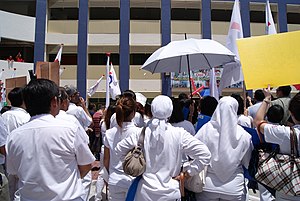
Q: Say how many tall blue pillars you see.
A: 7